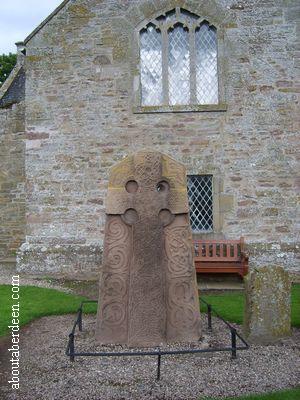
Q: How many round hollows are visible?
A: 4